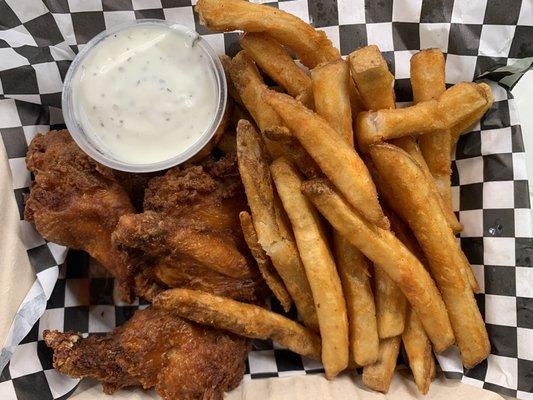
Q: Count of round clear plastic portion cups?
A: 1